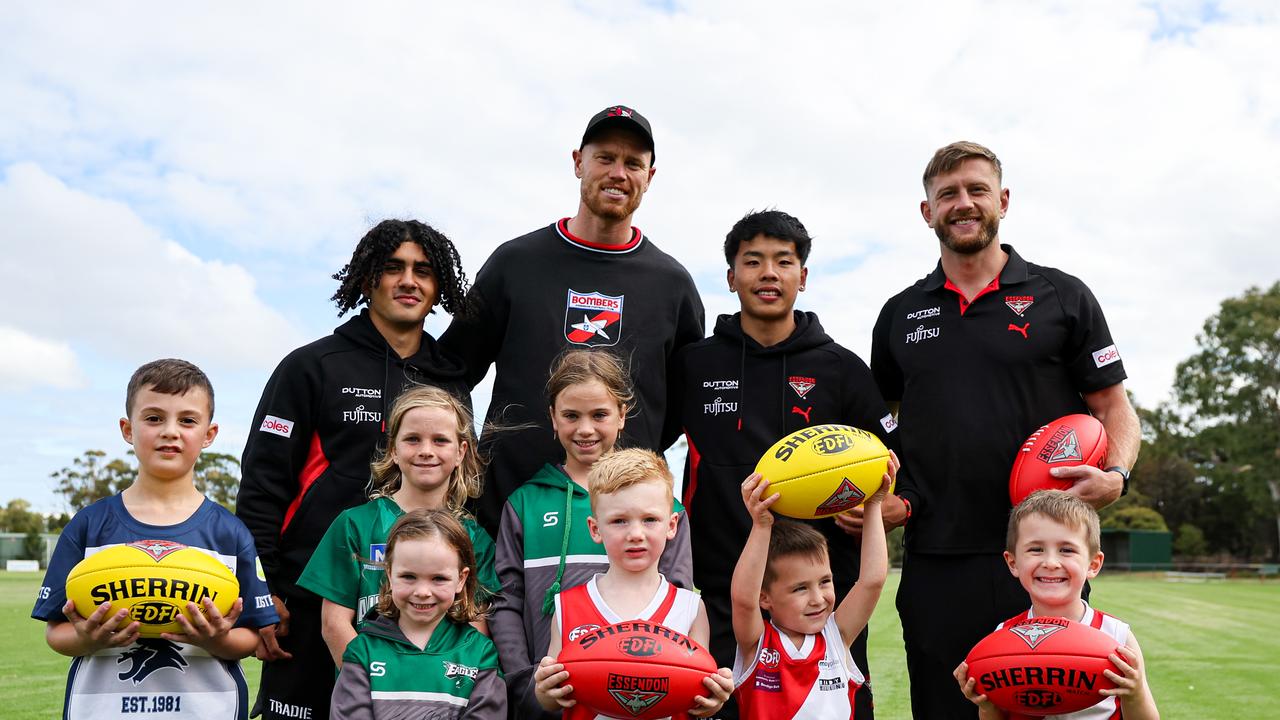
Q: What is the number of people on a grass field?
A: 11